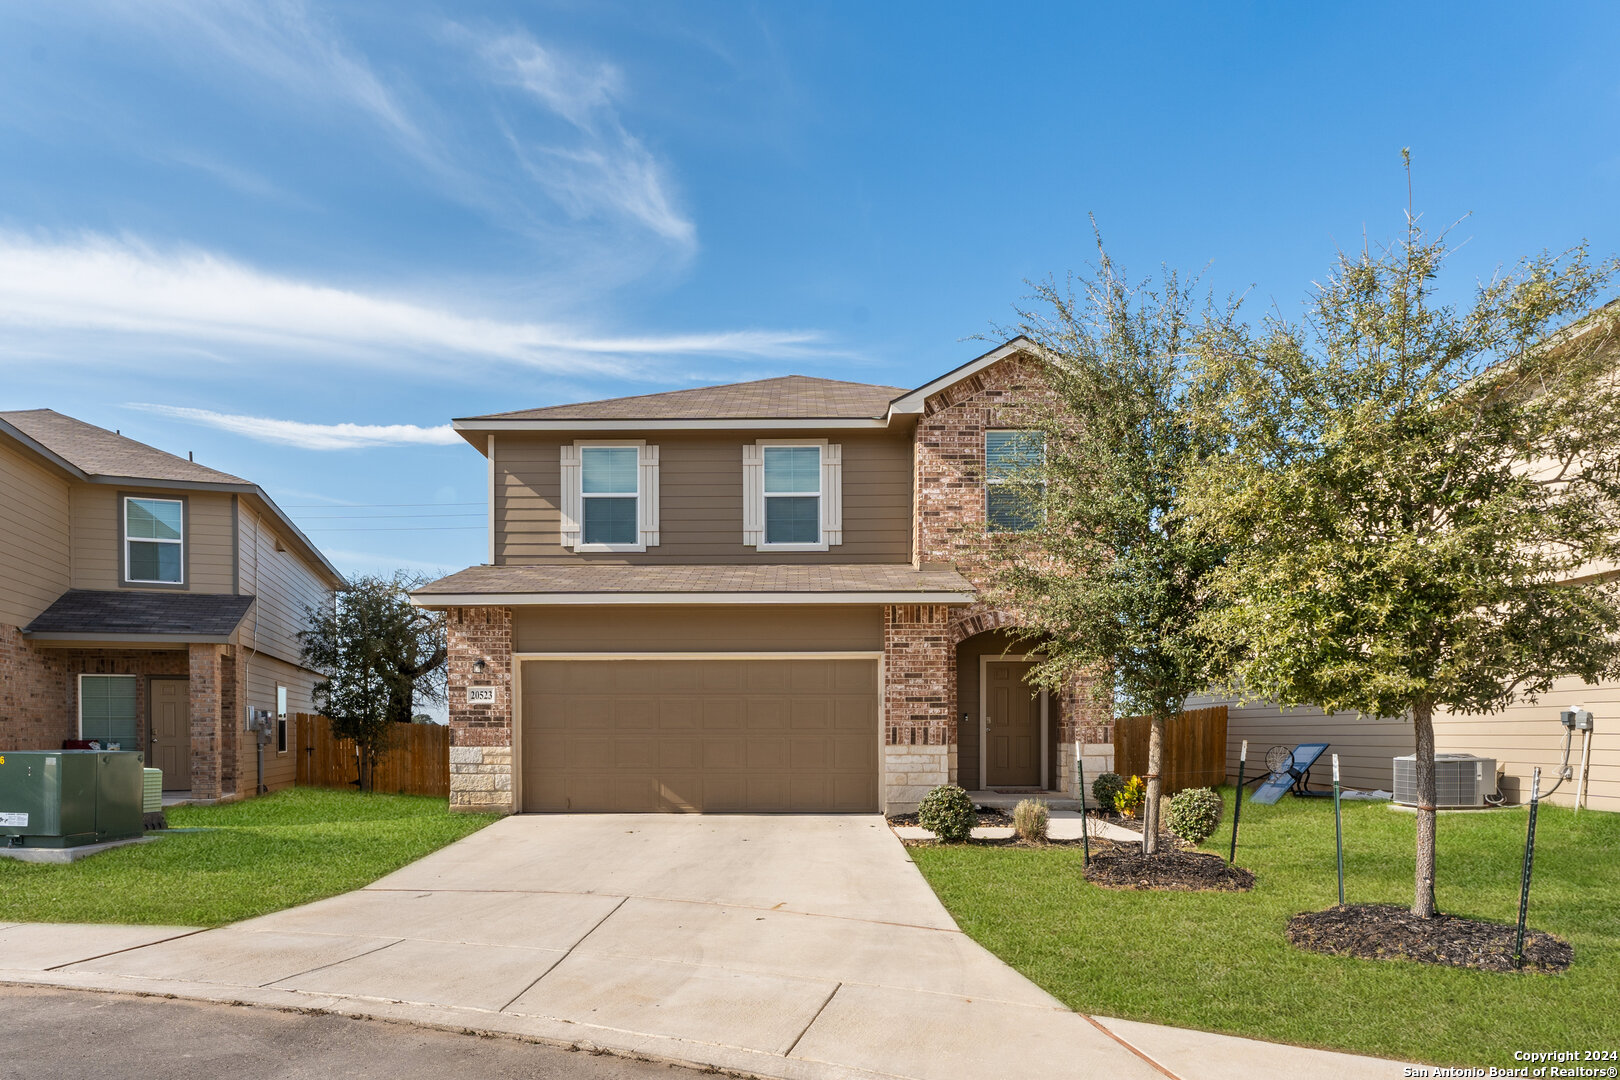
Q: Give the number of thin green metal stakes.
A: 4